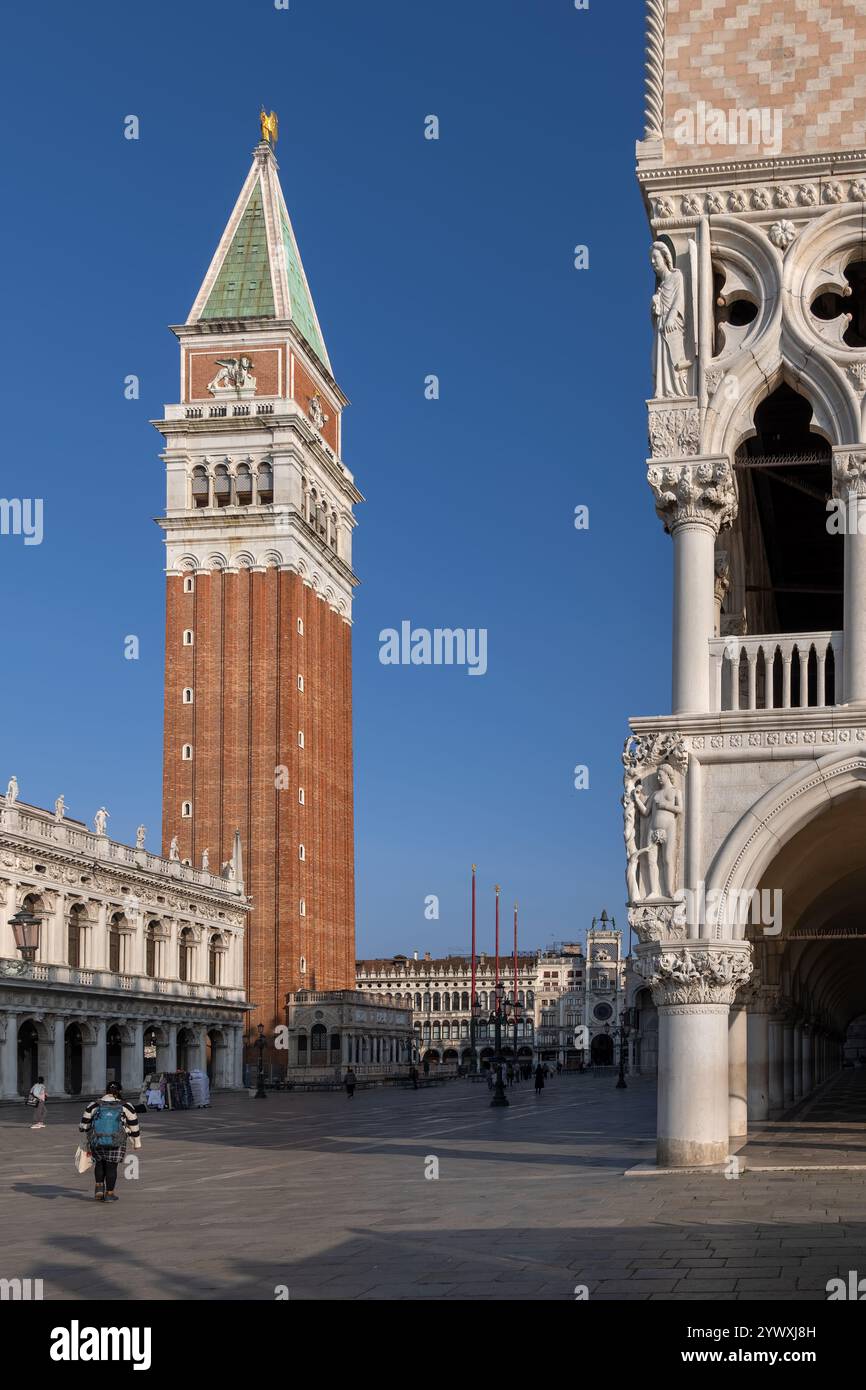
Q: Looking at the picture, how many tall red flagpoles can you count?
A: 3